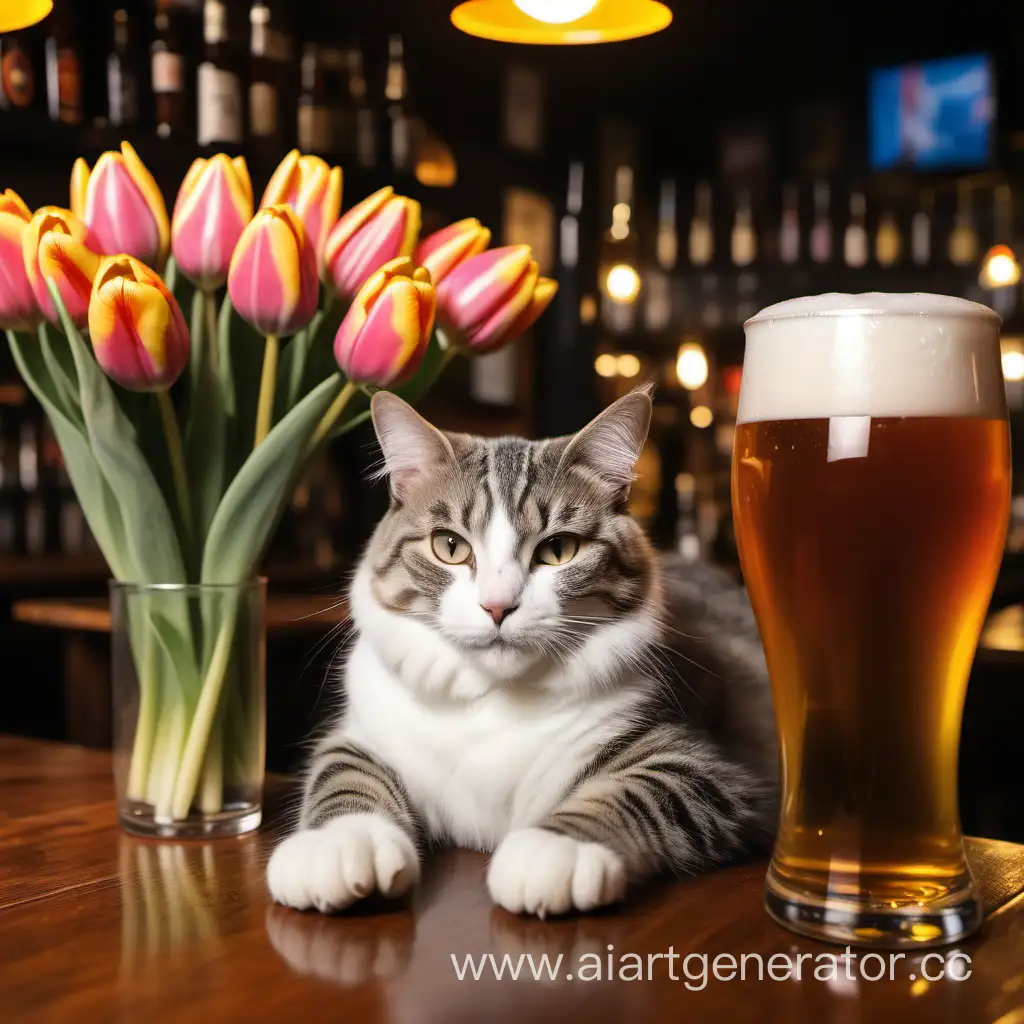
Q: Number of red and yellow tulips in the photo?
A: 11